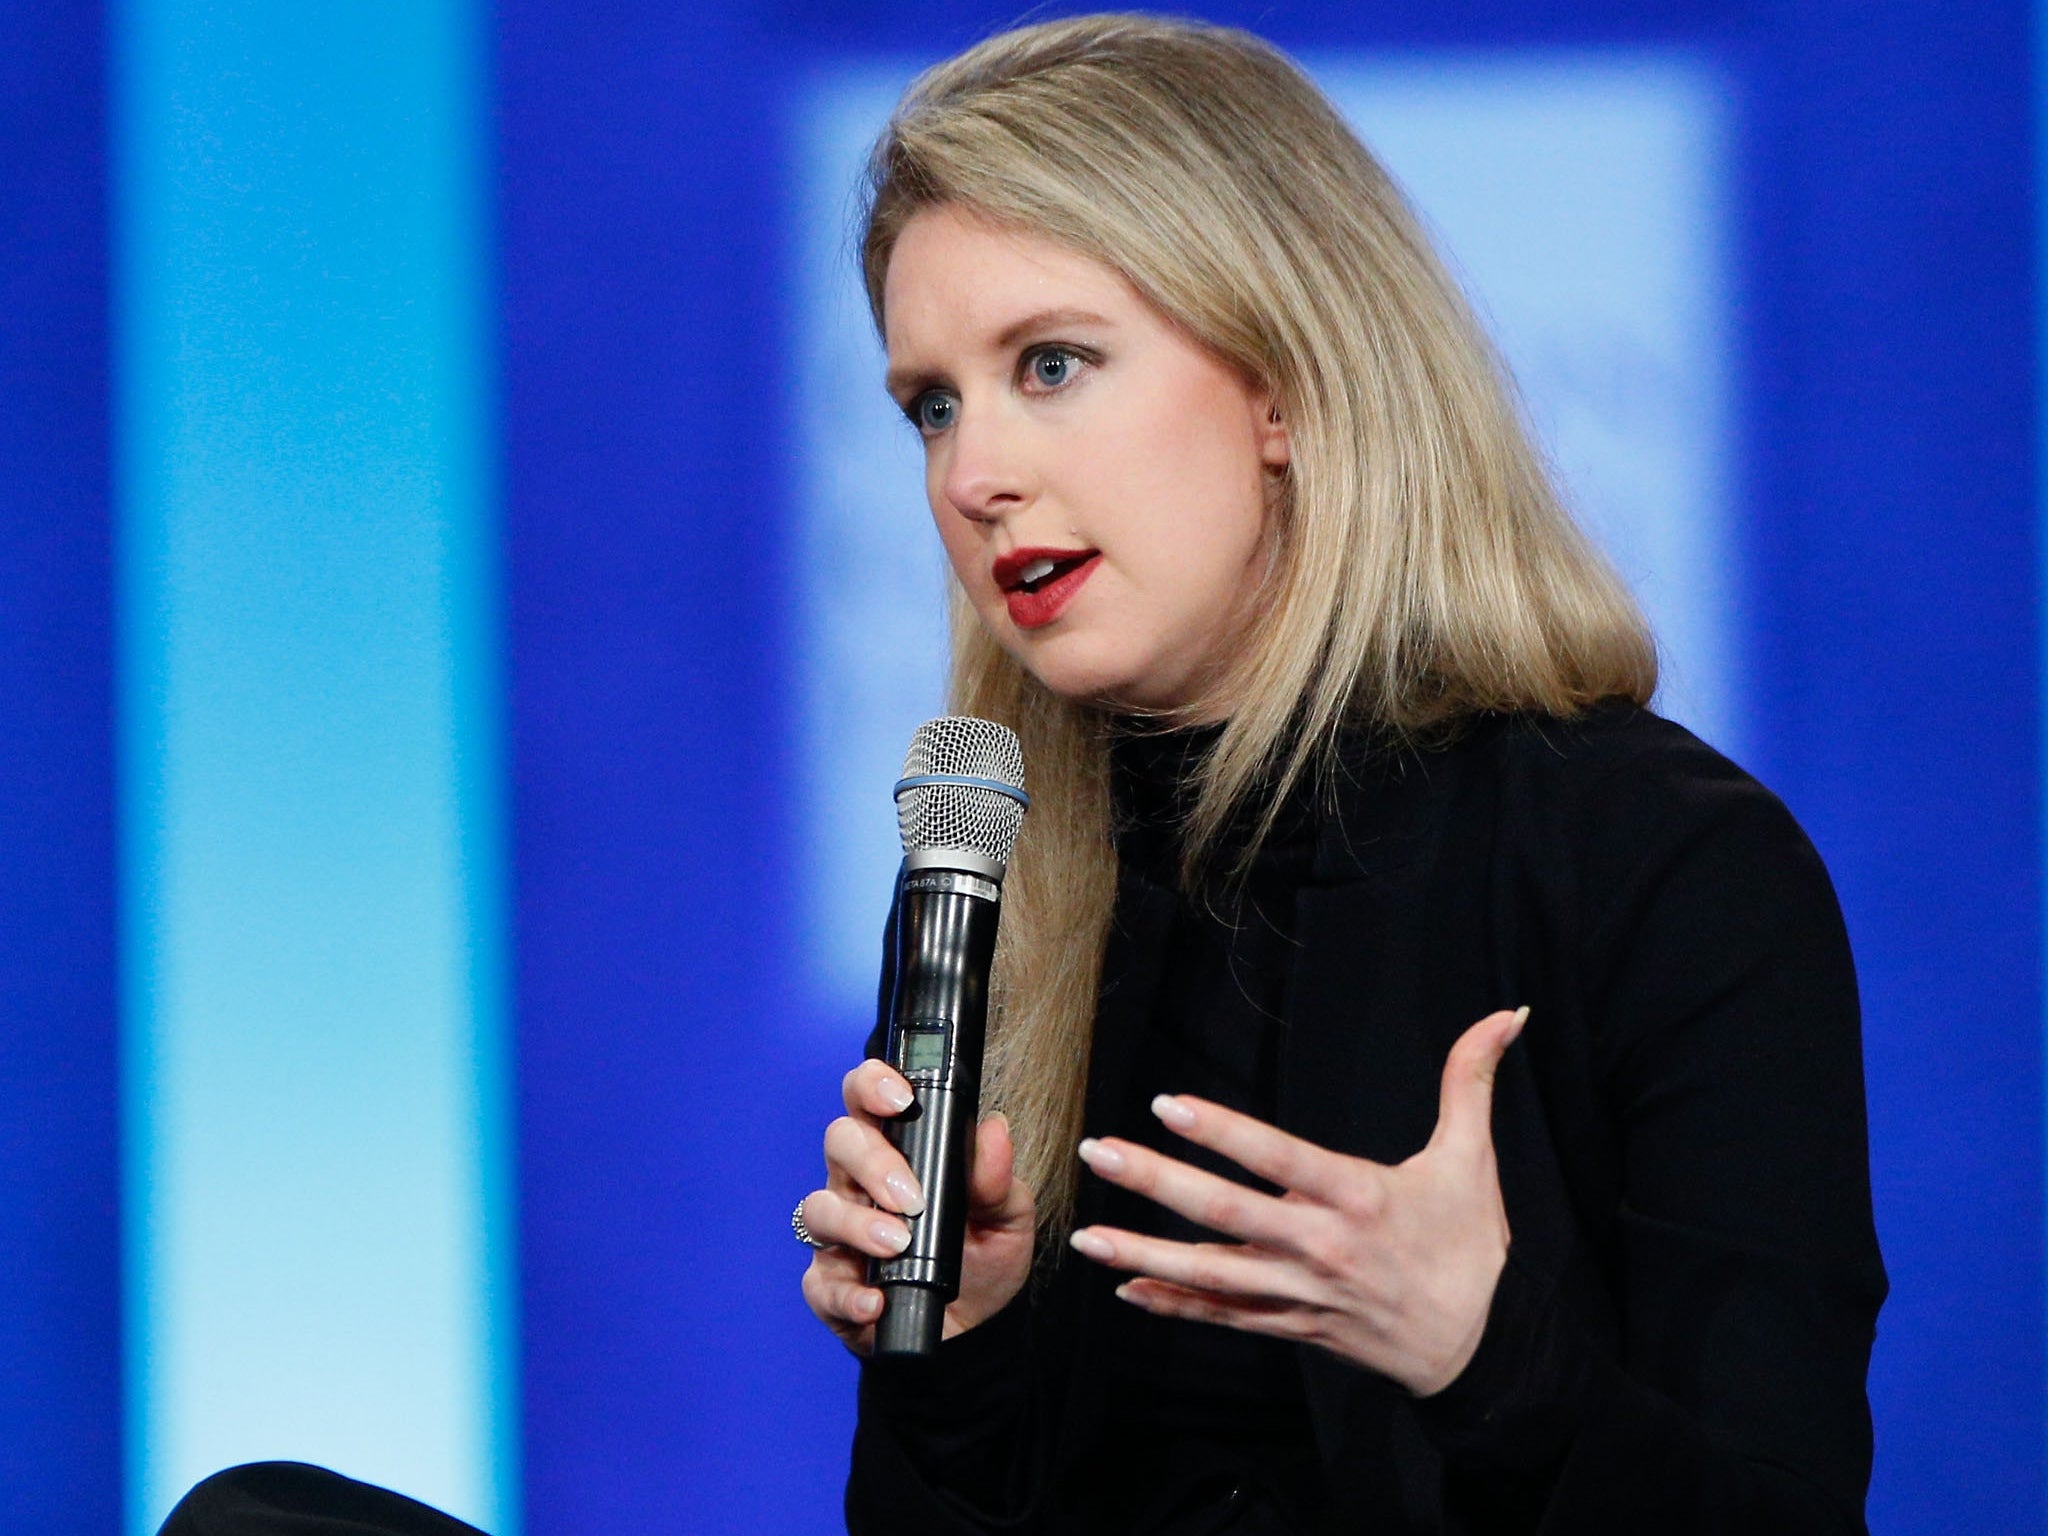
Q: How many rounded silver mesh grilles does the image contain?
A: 1